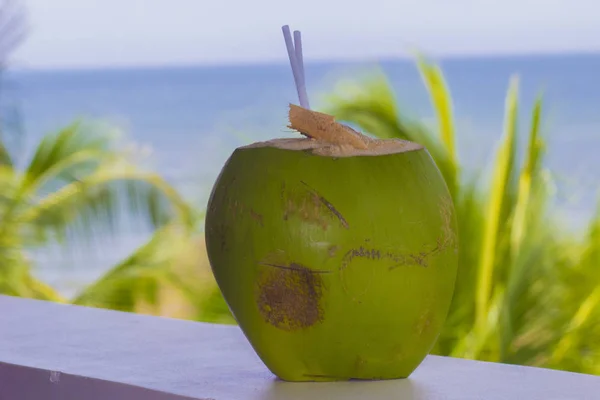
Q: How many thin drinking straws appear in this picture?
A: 2